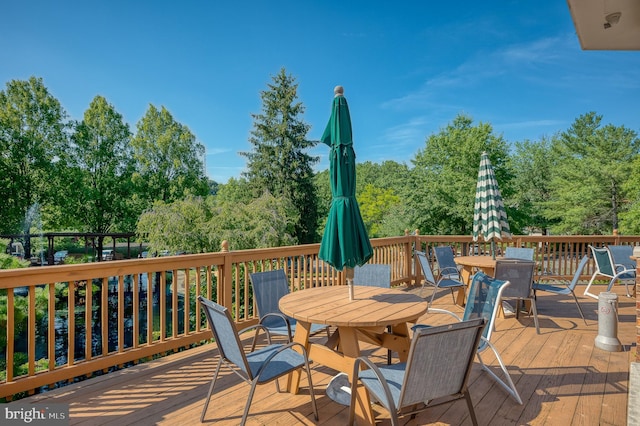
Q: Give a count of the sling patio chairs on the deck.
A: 12